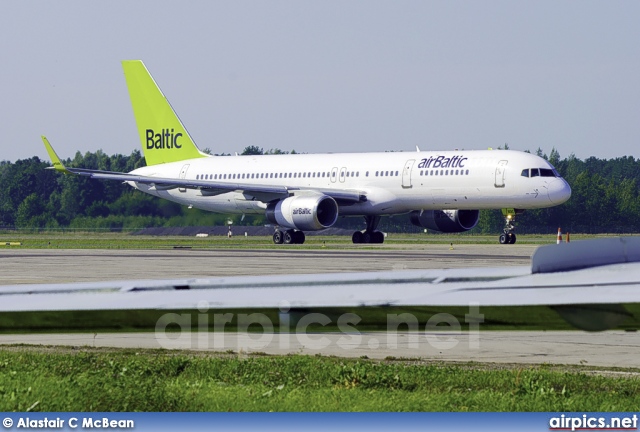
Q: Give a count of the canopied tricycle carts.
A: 0